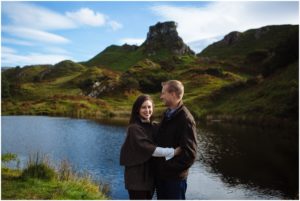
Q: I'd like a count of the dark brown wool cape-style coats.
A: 1